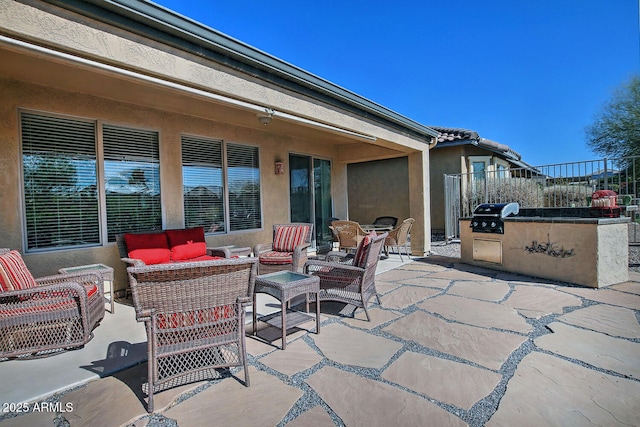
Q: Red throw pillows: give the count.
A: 2